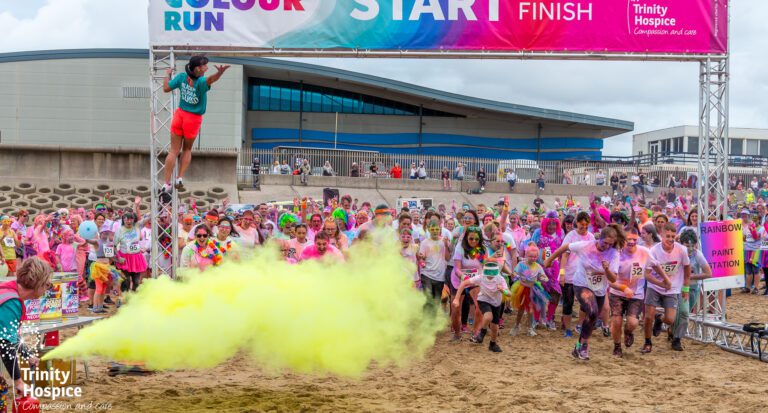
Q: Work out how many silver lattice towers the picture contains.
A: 2